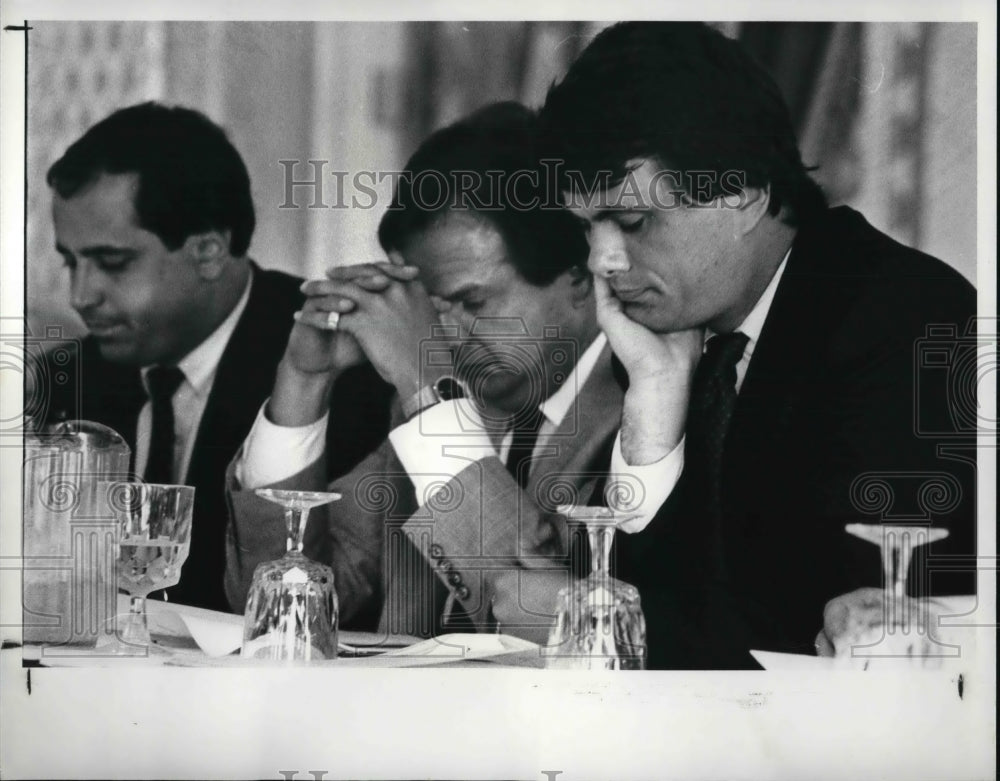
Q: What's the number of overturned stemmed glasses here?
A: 3